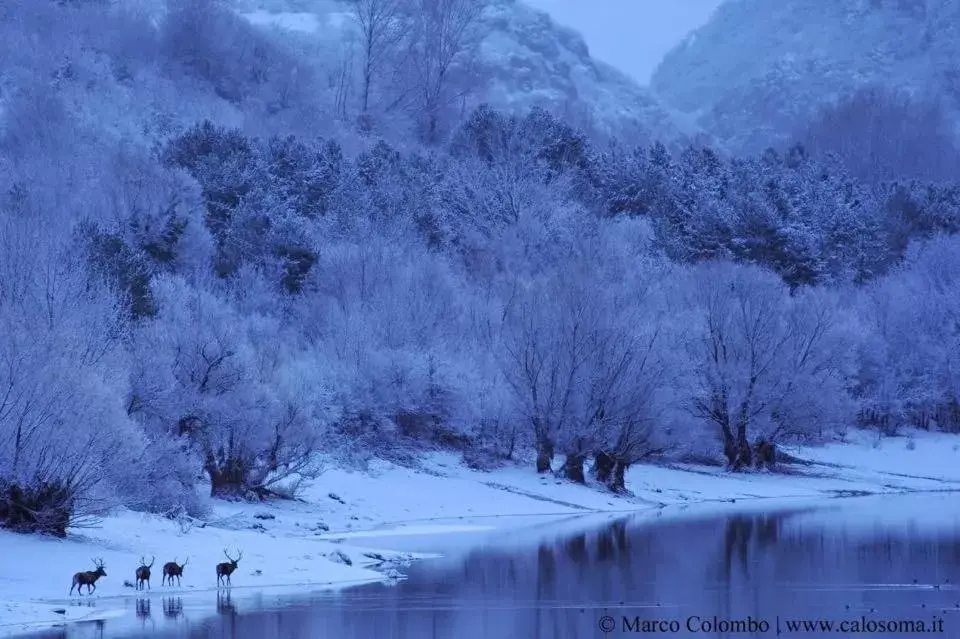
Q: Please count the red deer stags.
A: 4